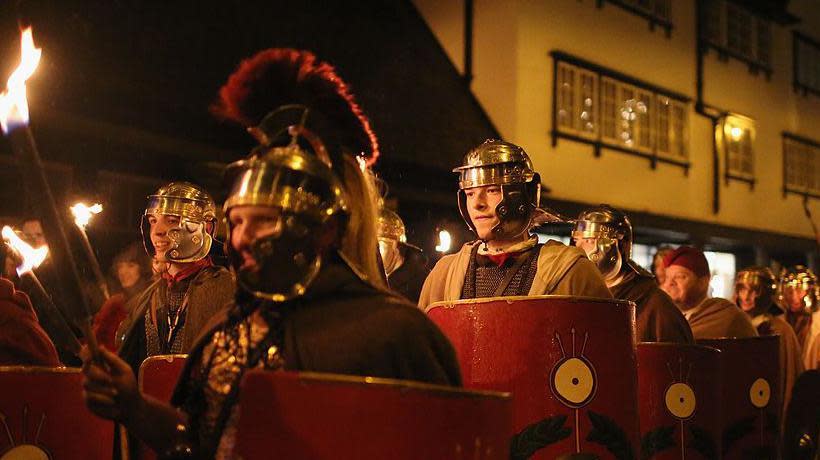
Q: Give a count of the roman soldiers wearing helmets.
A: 7